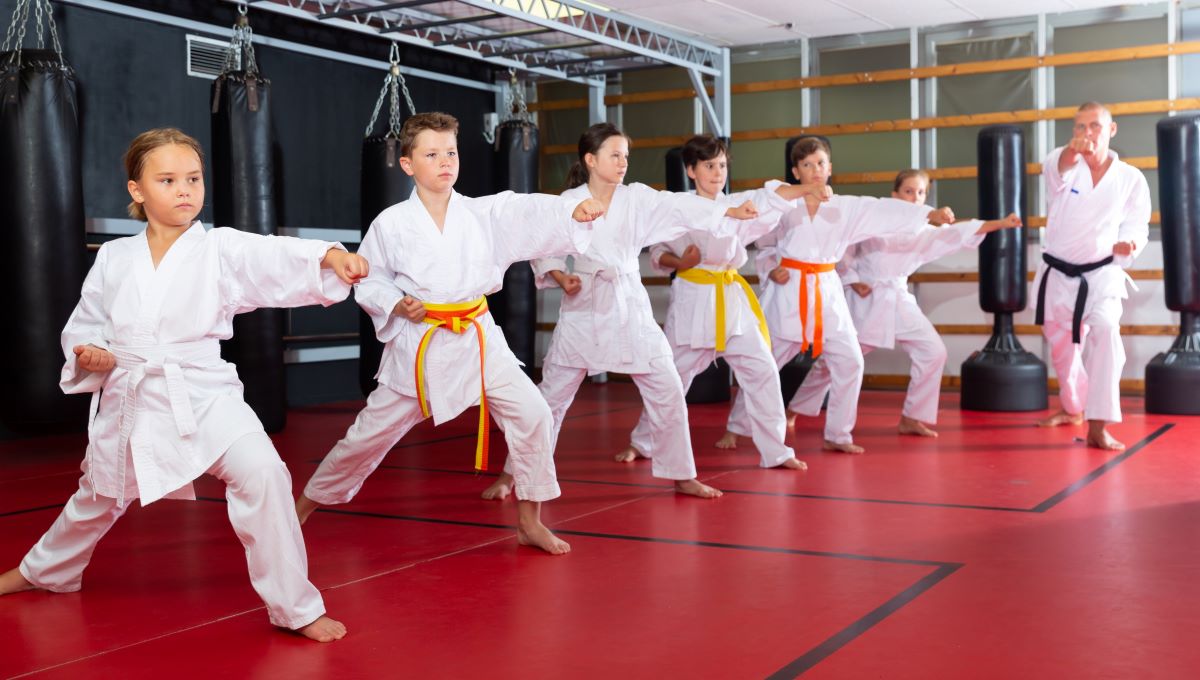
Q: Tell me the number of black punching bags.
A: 8